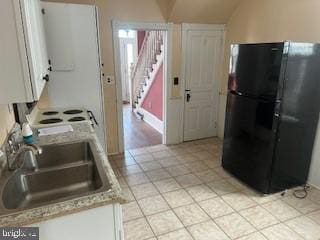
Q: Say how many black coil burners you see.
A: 4